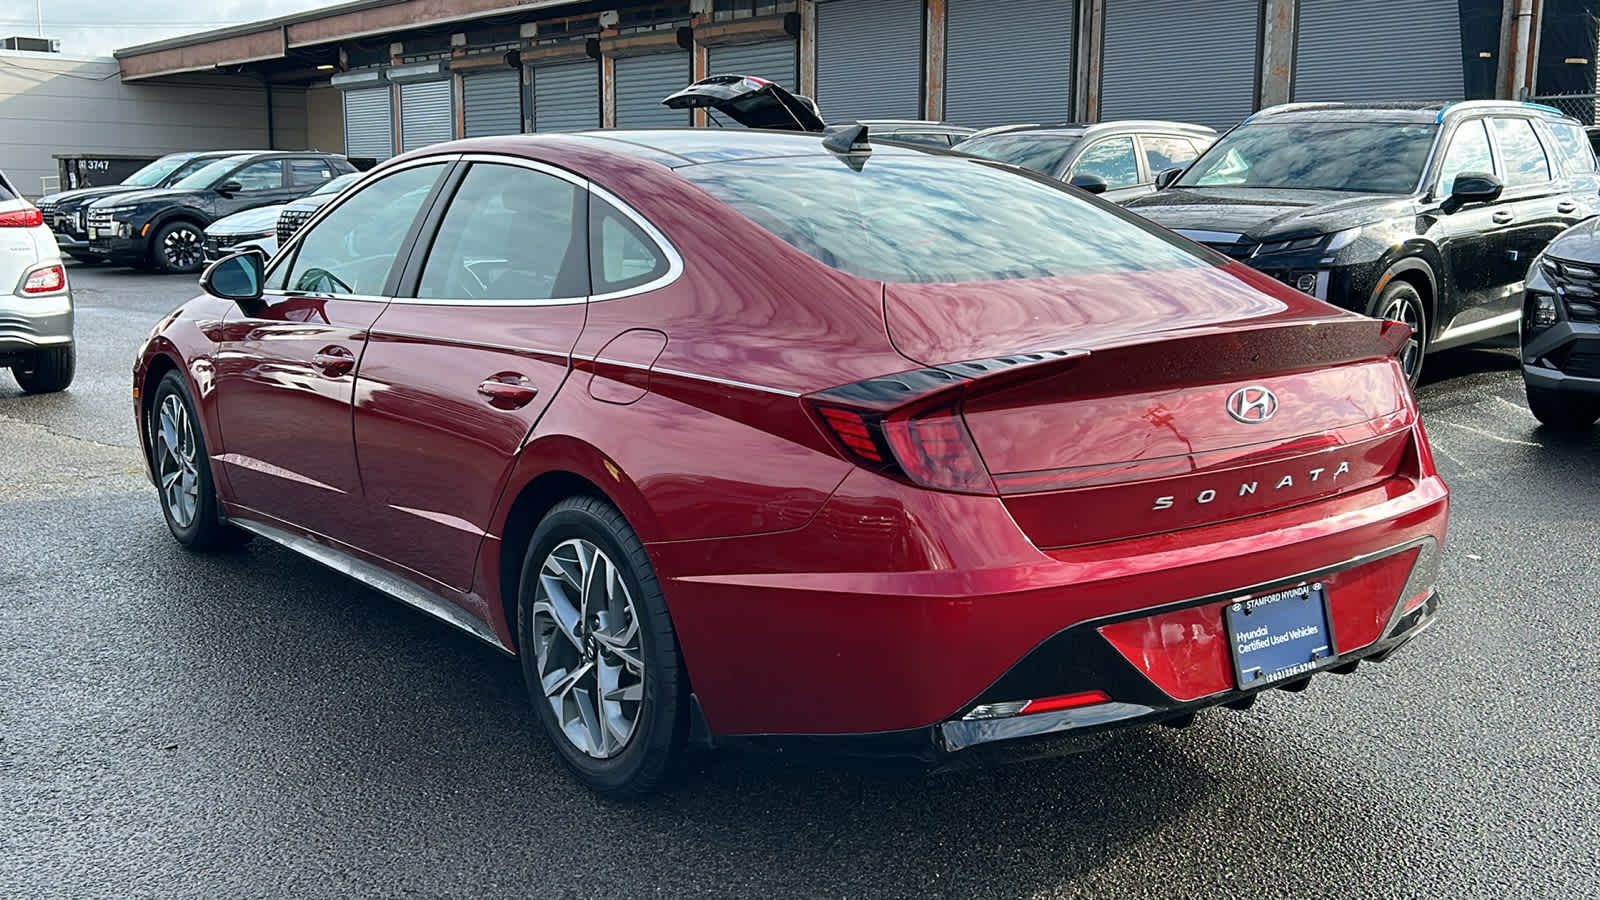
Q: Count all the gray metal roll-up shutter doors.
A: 10